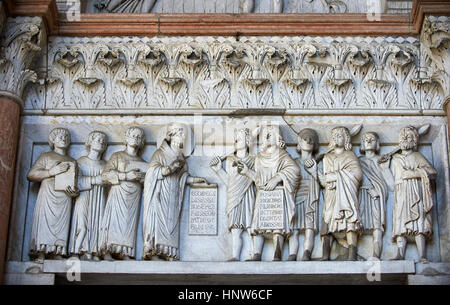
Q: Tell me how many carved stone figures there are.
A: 10